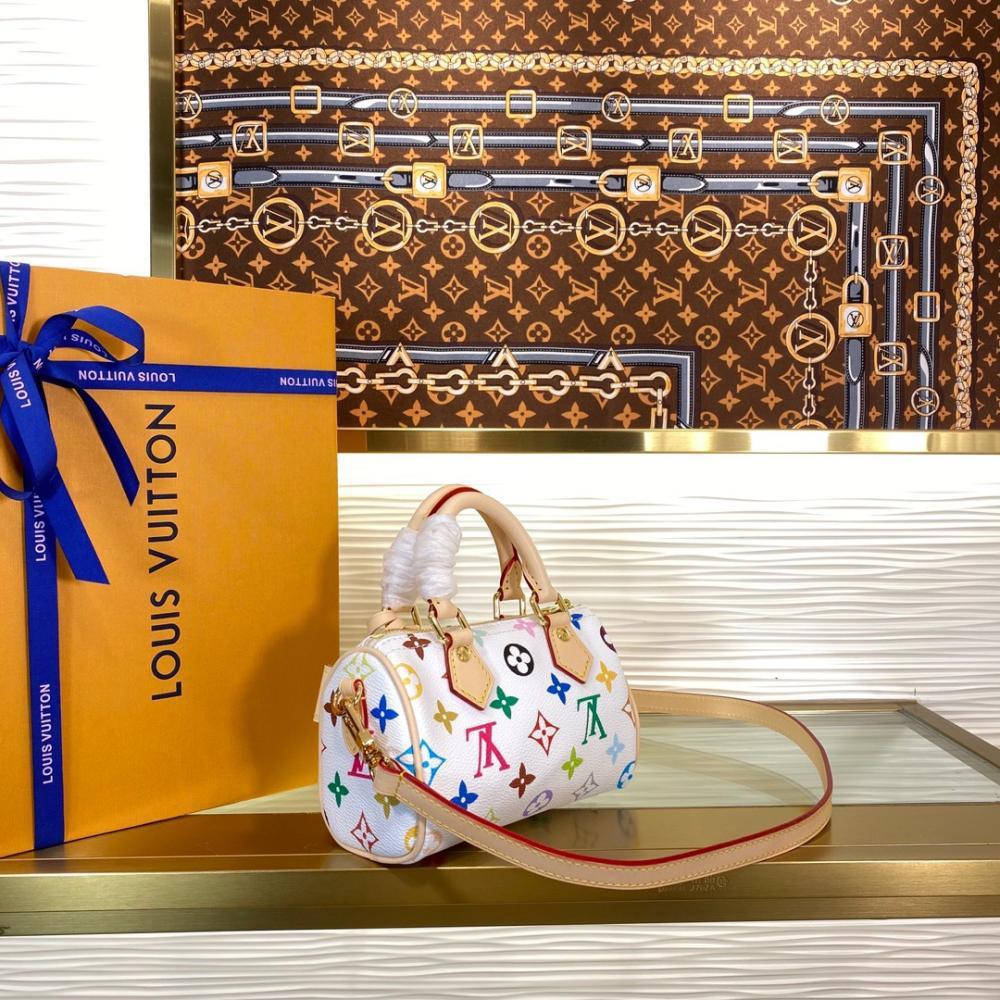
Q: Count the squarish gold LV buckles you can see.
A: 9